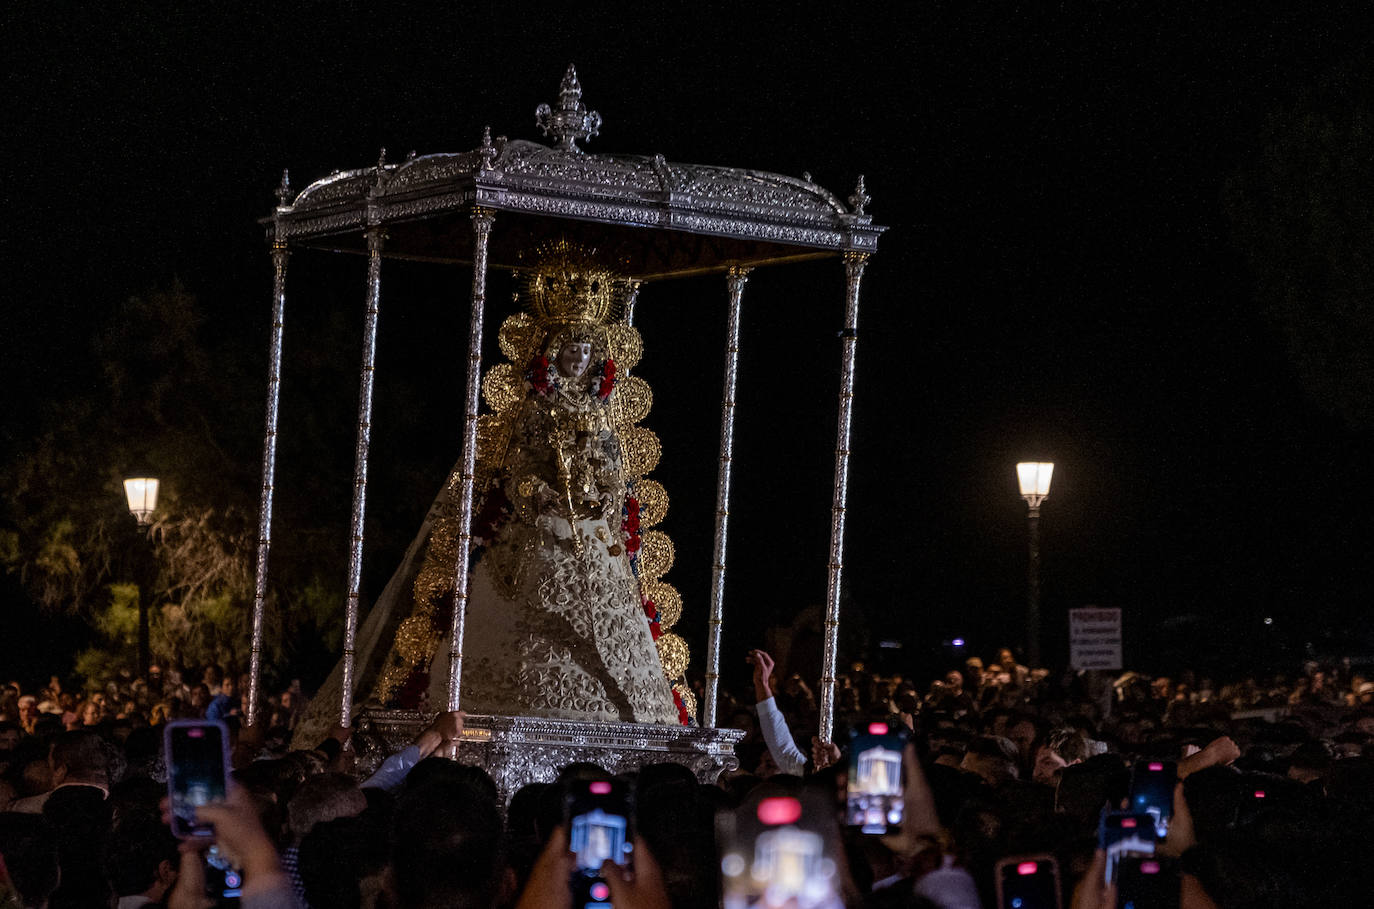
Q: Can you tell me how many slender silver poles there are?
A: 6